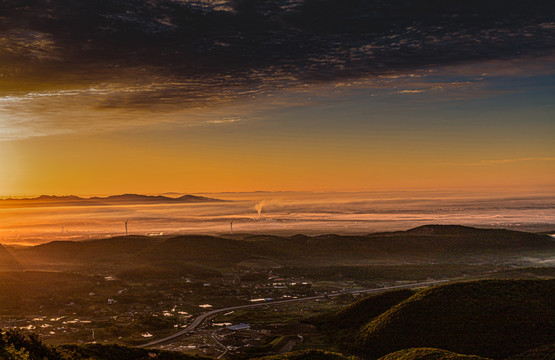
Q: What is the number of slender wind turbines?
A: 2